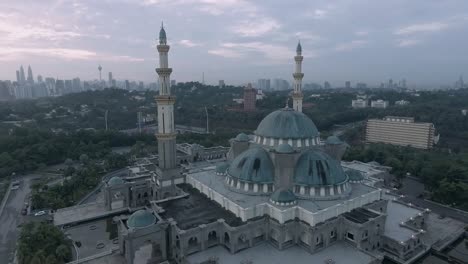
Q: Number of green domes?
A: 11